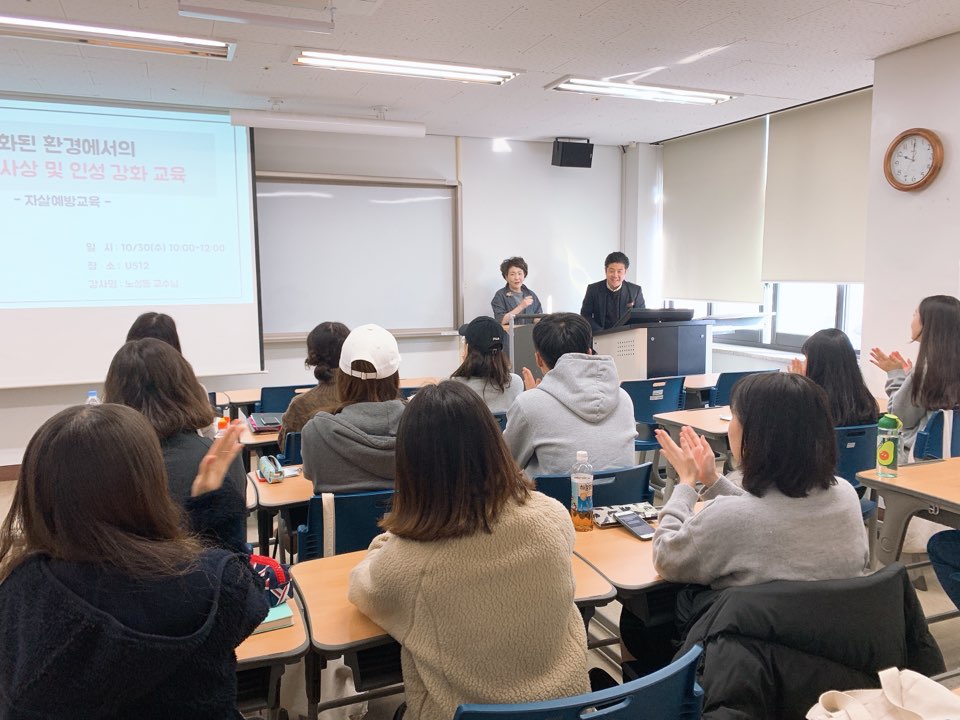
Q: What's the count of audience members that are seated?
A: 11